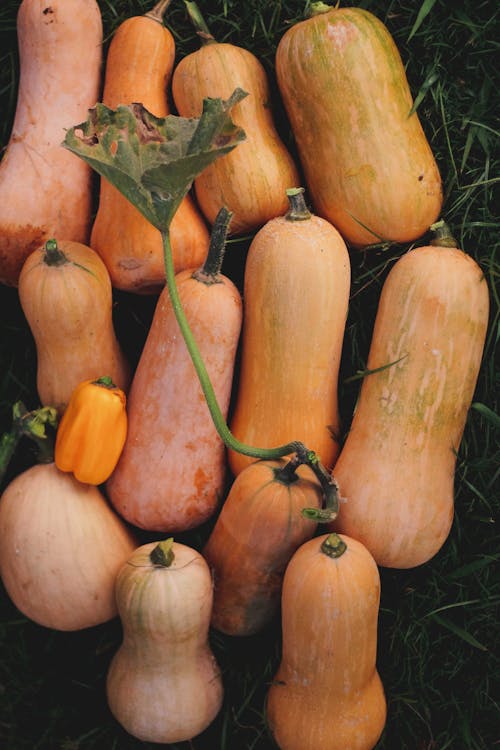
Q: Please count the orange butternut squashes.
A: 12